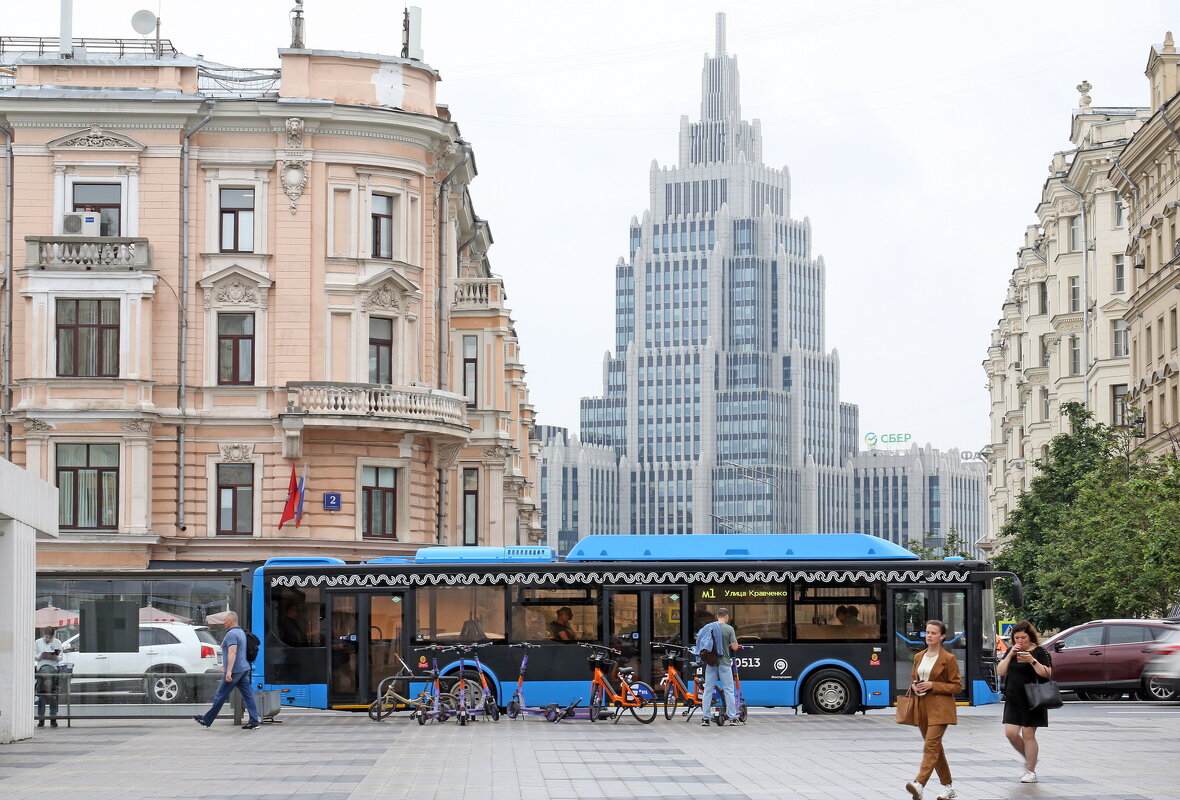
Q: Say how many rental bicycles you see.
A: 2